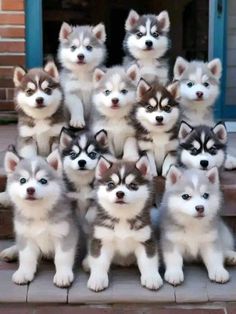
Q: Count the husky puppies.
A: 11